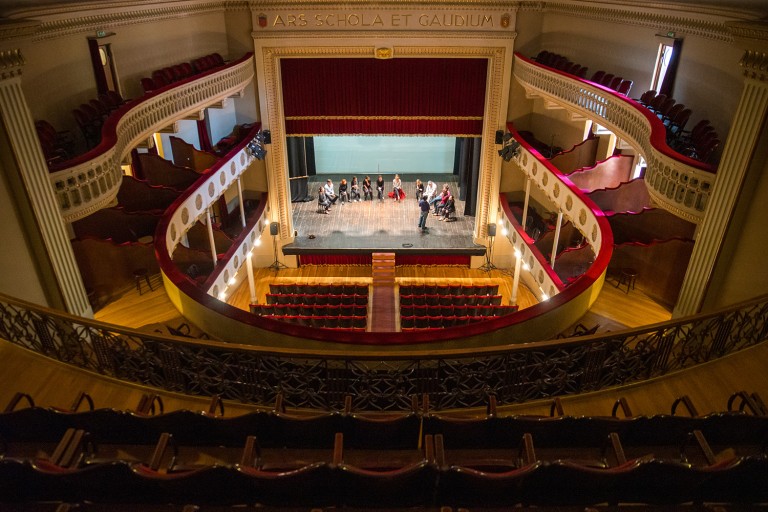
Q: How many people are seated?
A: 12